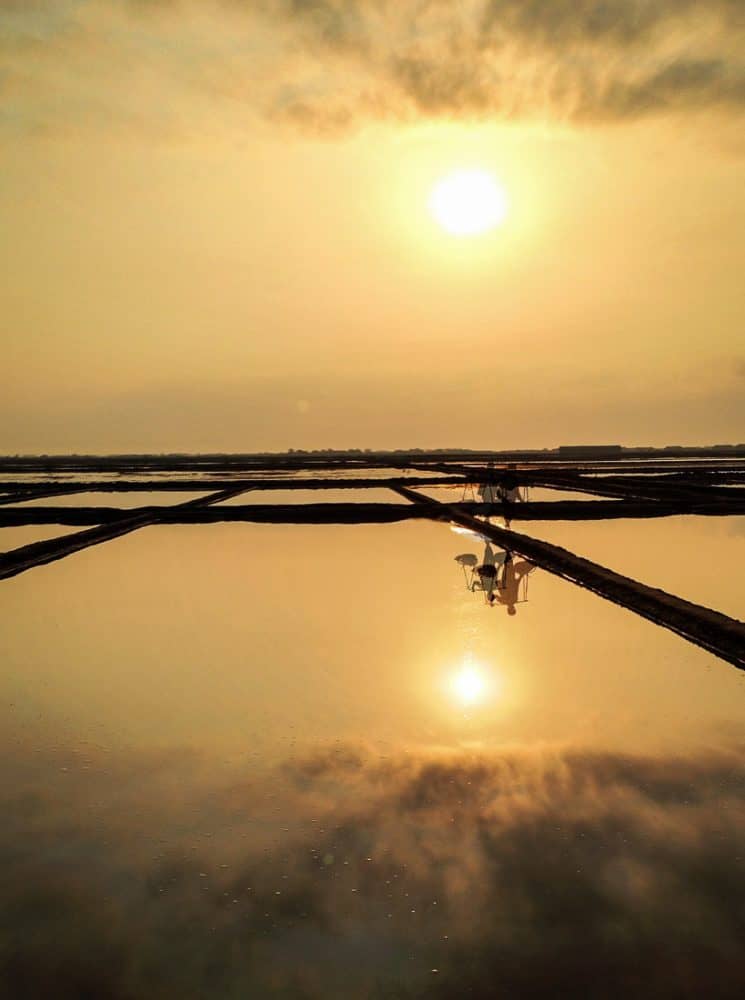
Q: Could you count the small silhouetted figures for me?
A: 2